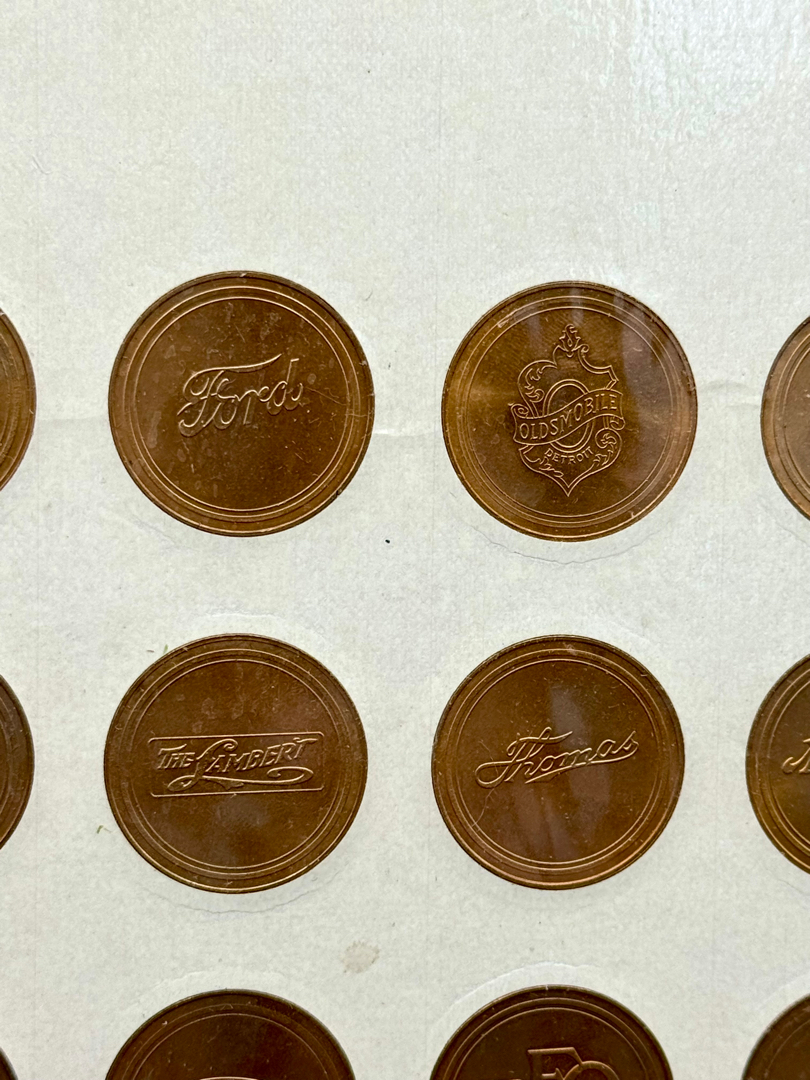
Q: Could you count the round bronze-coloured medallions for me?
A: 12